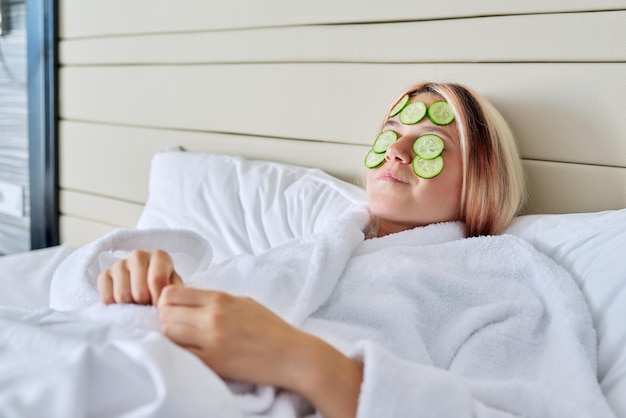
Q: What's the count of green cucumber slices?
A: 7